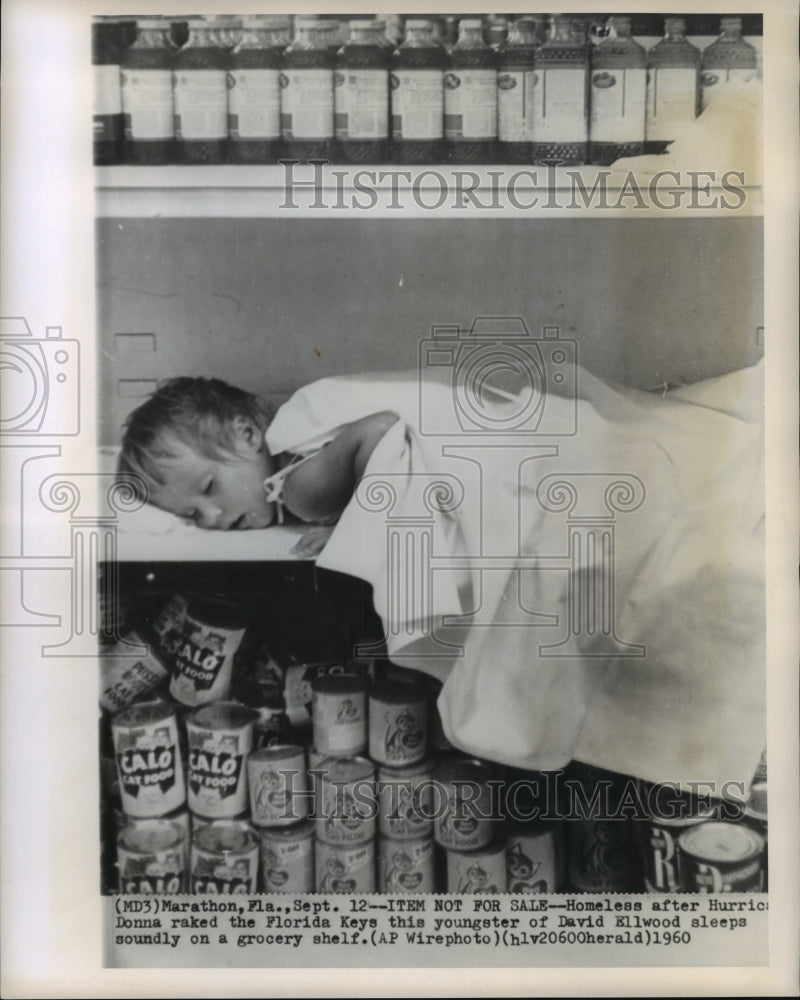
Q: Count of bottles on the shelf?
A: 13